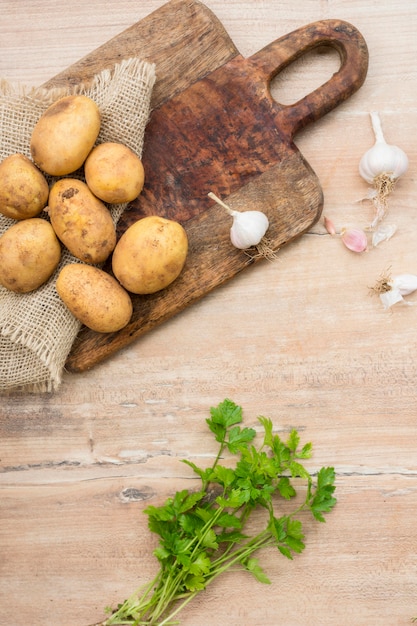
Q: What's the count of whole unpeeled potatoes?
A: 7